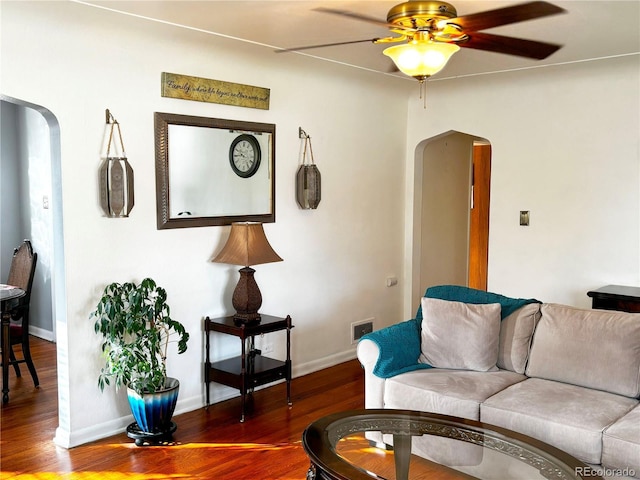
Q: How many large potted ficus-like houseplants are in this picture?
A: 1